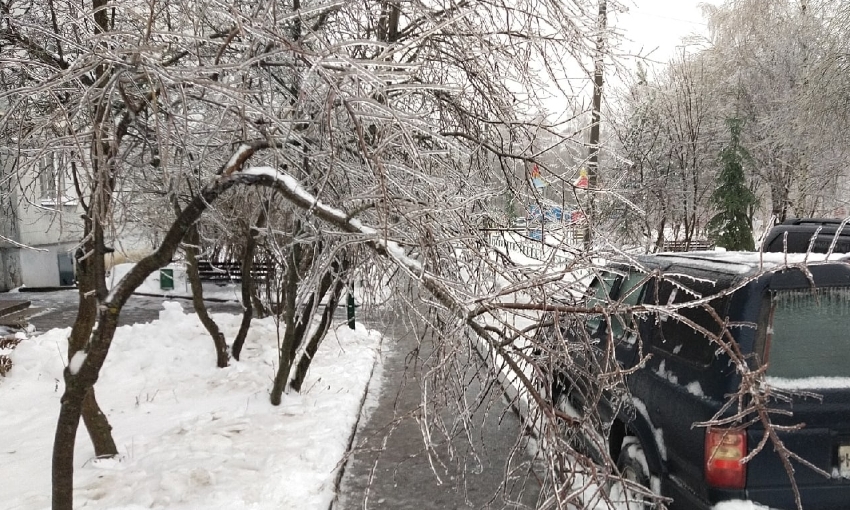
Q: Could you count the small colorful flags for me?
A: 2